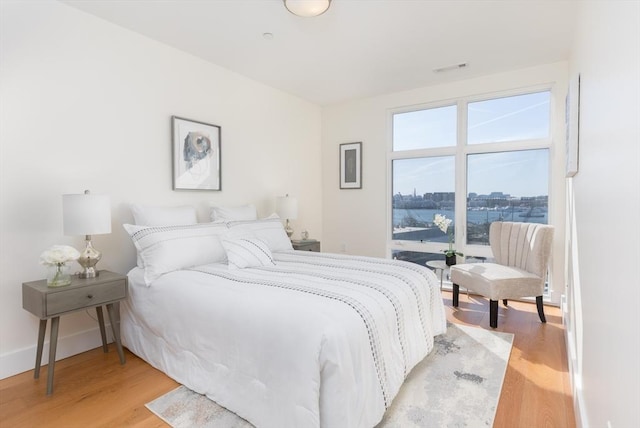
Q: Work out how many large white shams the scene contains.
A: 2